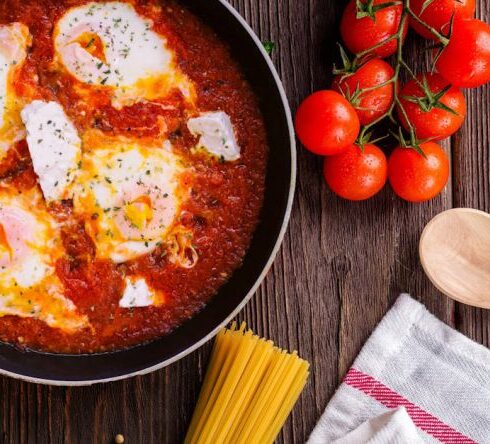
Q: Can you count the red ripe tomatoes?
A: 8